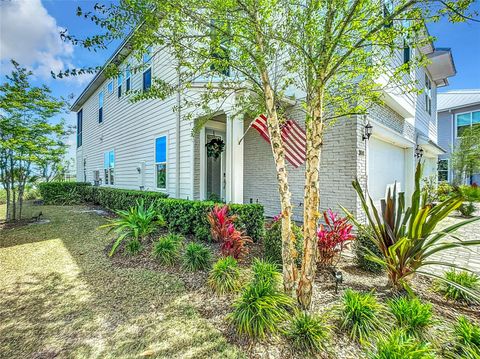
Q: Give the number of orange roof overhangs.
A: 0